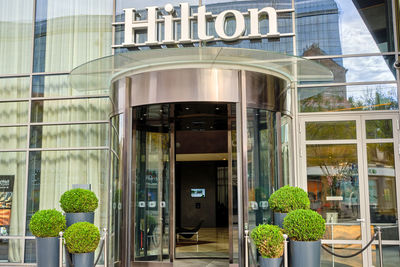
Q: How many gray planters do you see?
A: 6